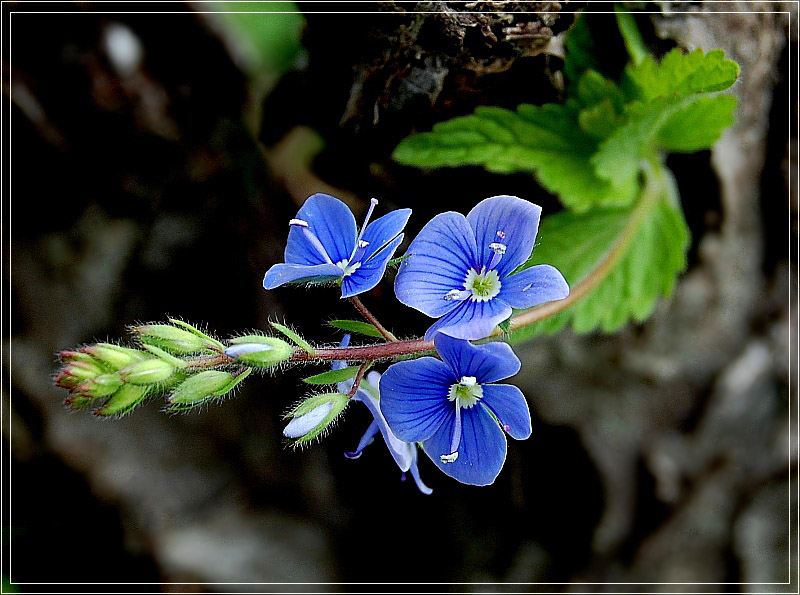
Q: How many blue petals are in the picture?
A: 12